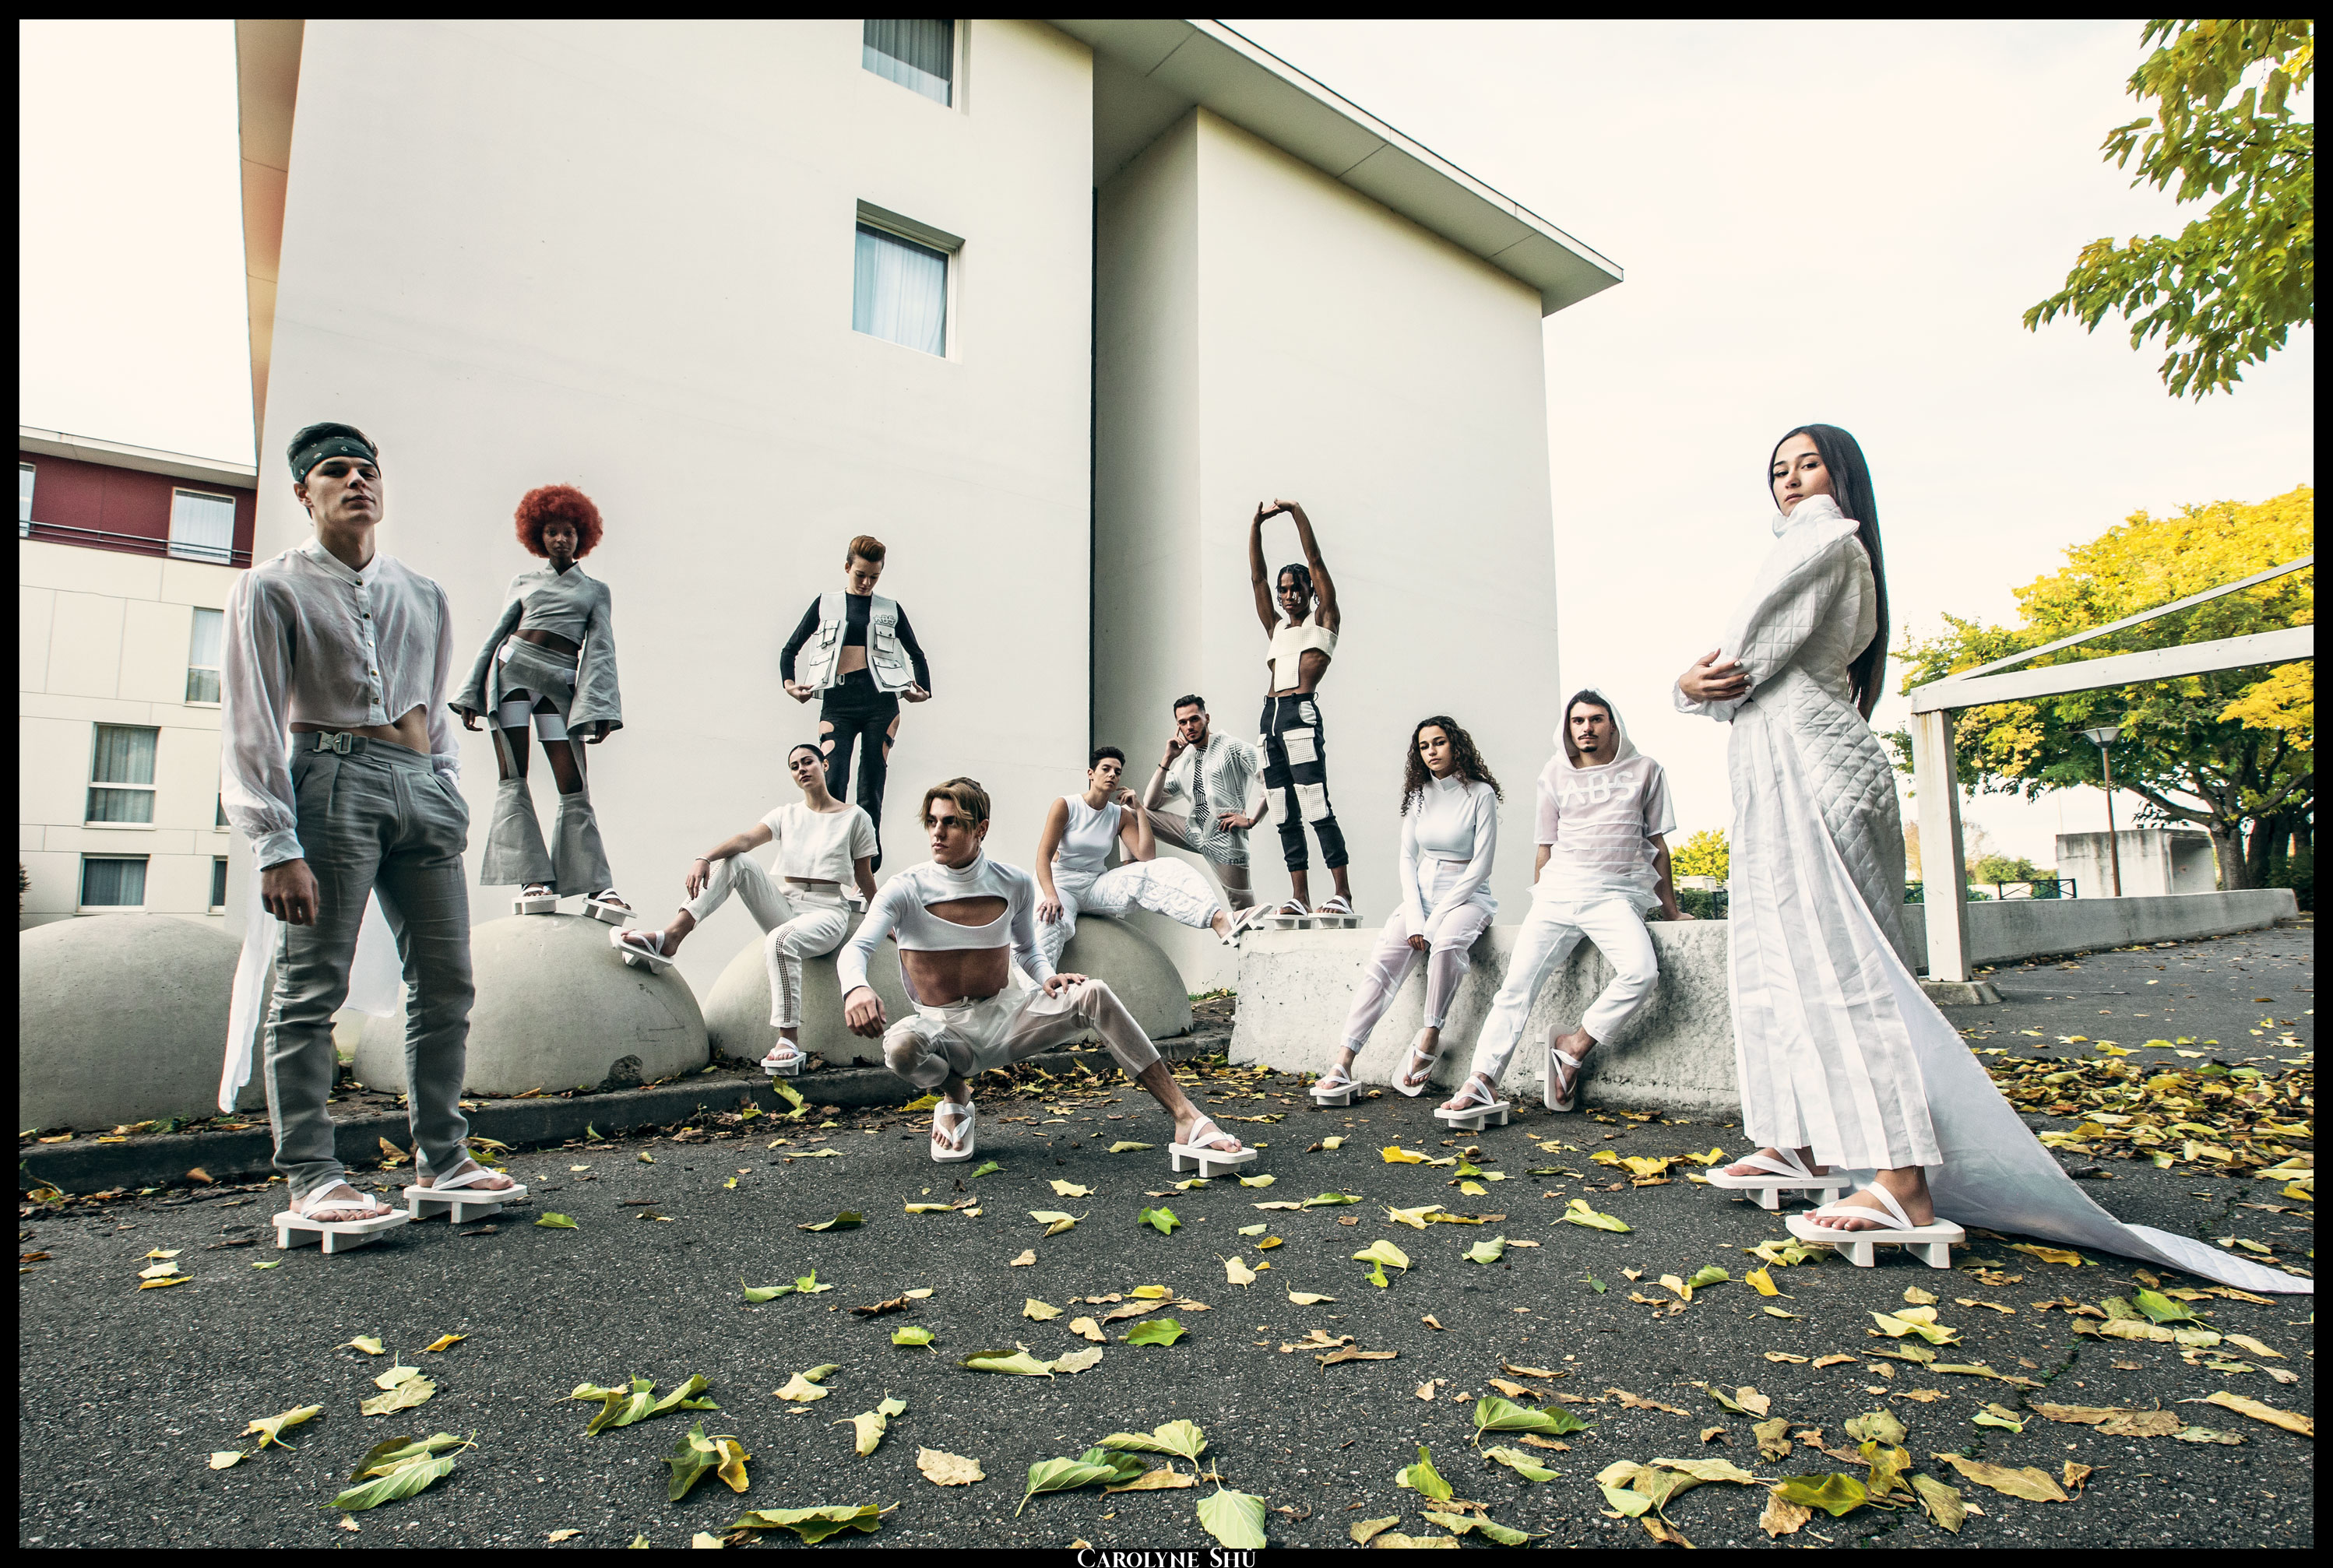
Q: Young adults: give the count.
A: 11